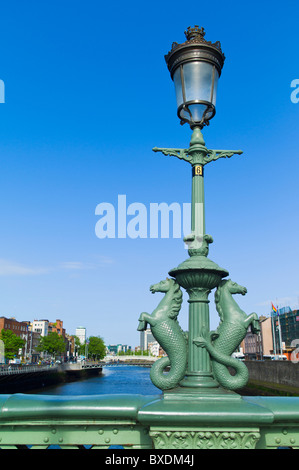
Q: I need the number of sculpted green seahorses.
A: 2